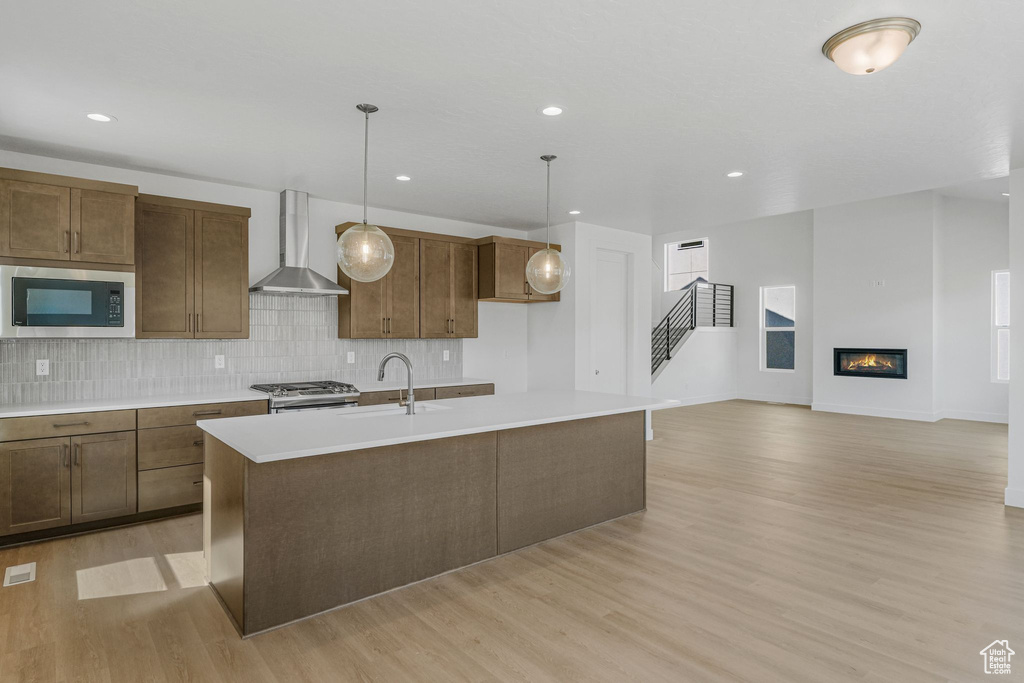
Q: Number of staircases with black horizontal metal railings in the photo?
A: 1